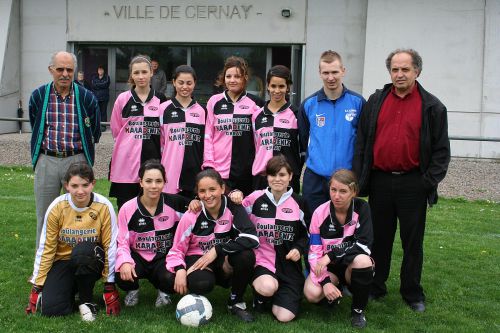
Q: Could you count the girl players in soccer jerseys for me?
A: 9